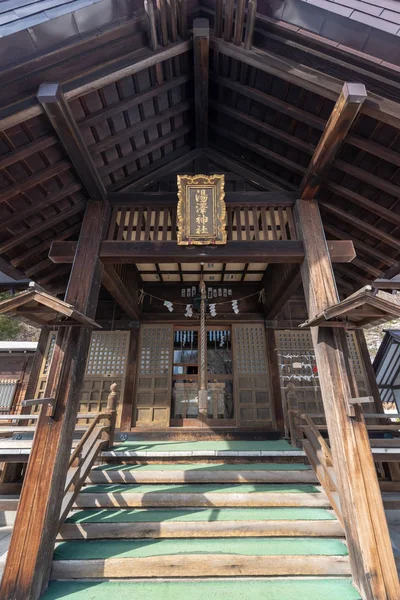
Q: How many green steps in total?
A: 6